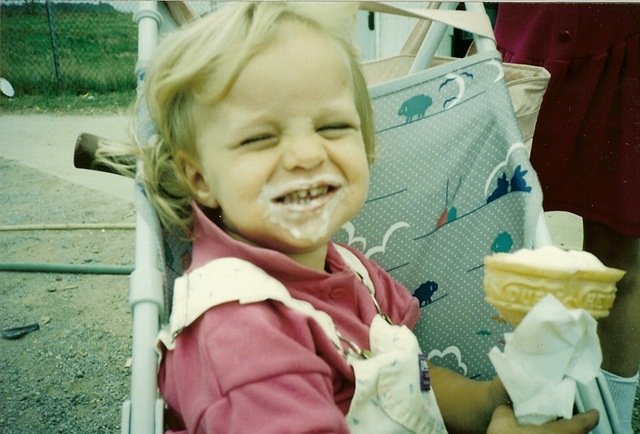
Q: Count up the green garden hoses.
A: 1